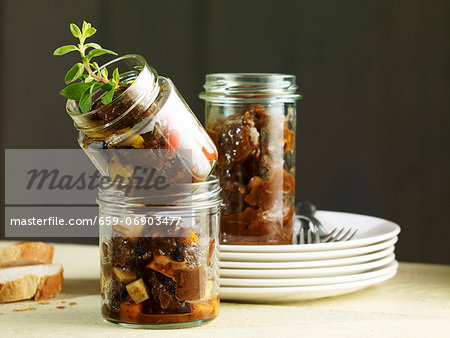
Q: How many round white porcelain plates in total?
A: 6